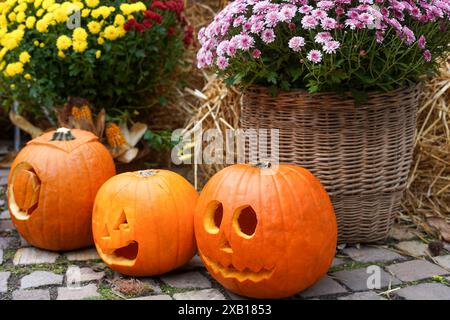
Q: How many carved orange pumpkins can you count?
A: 3